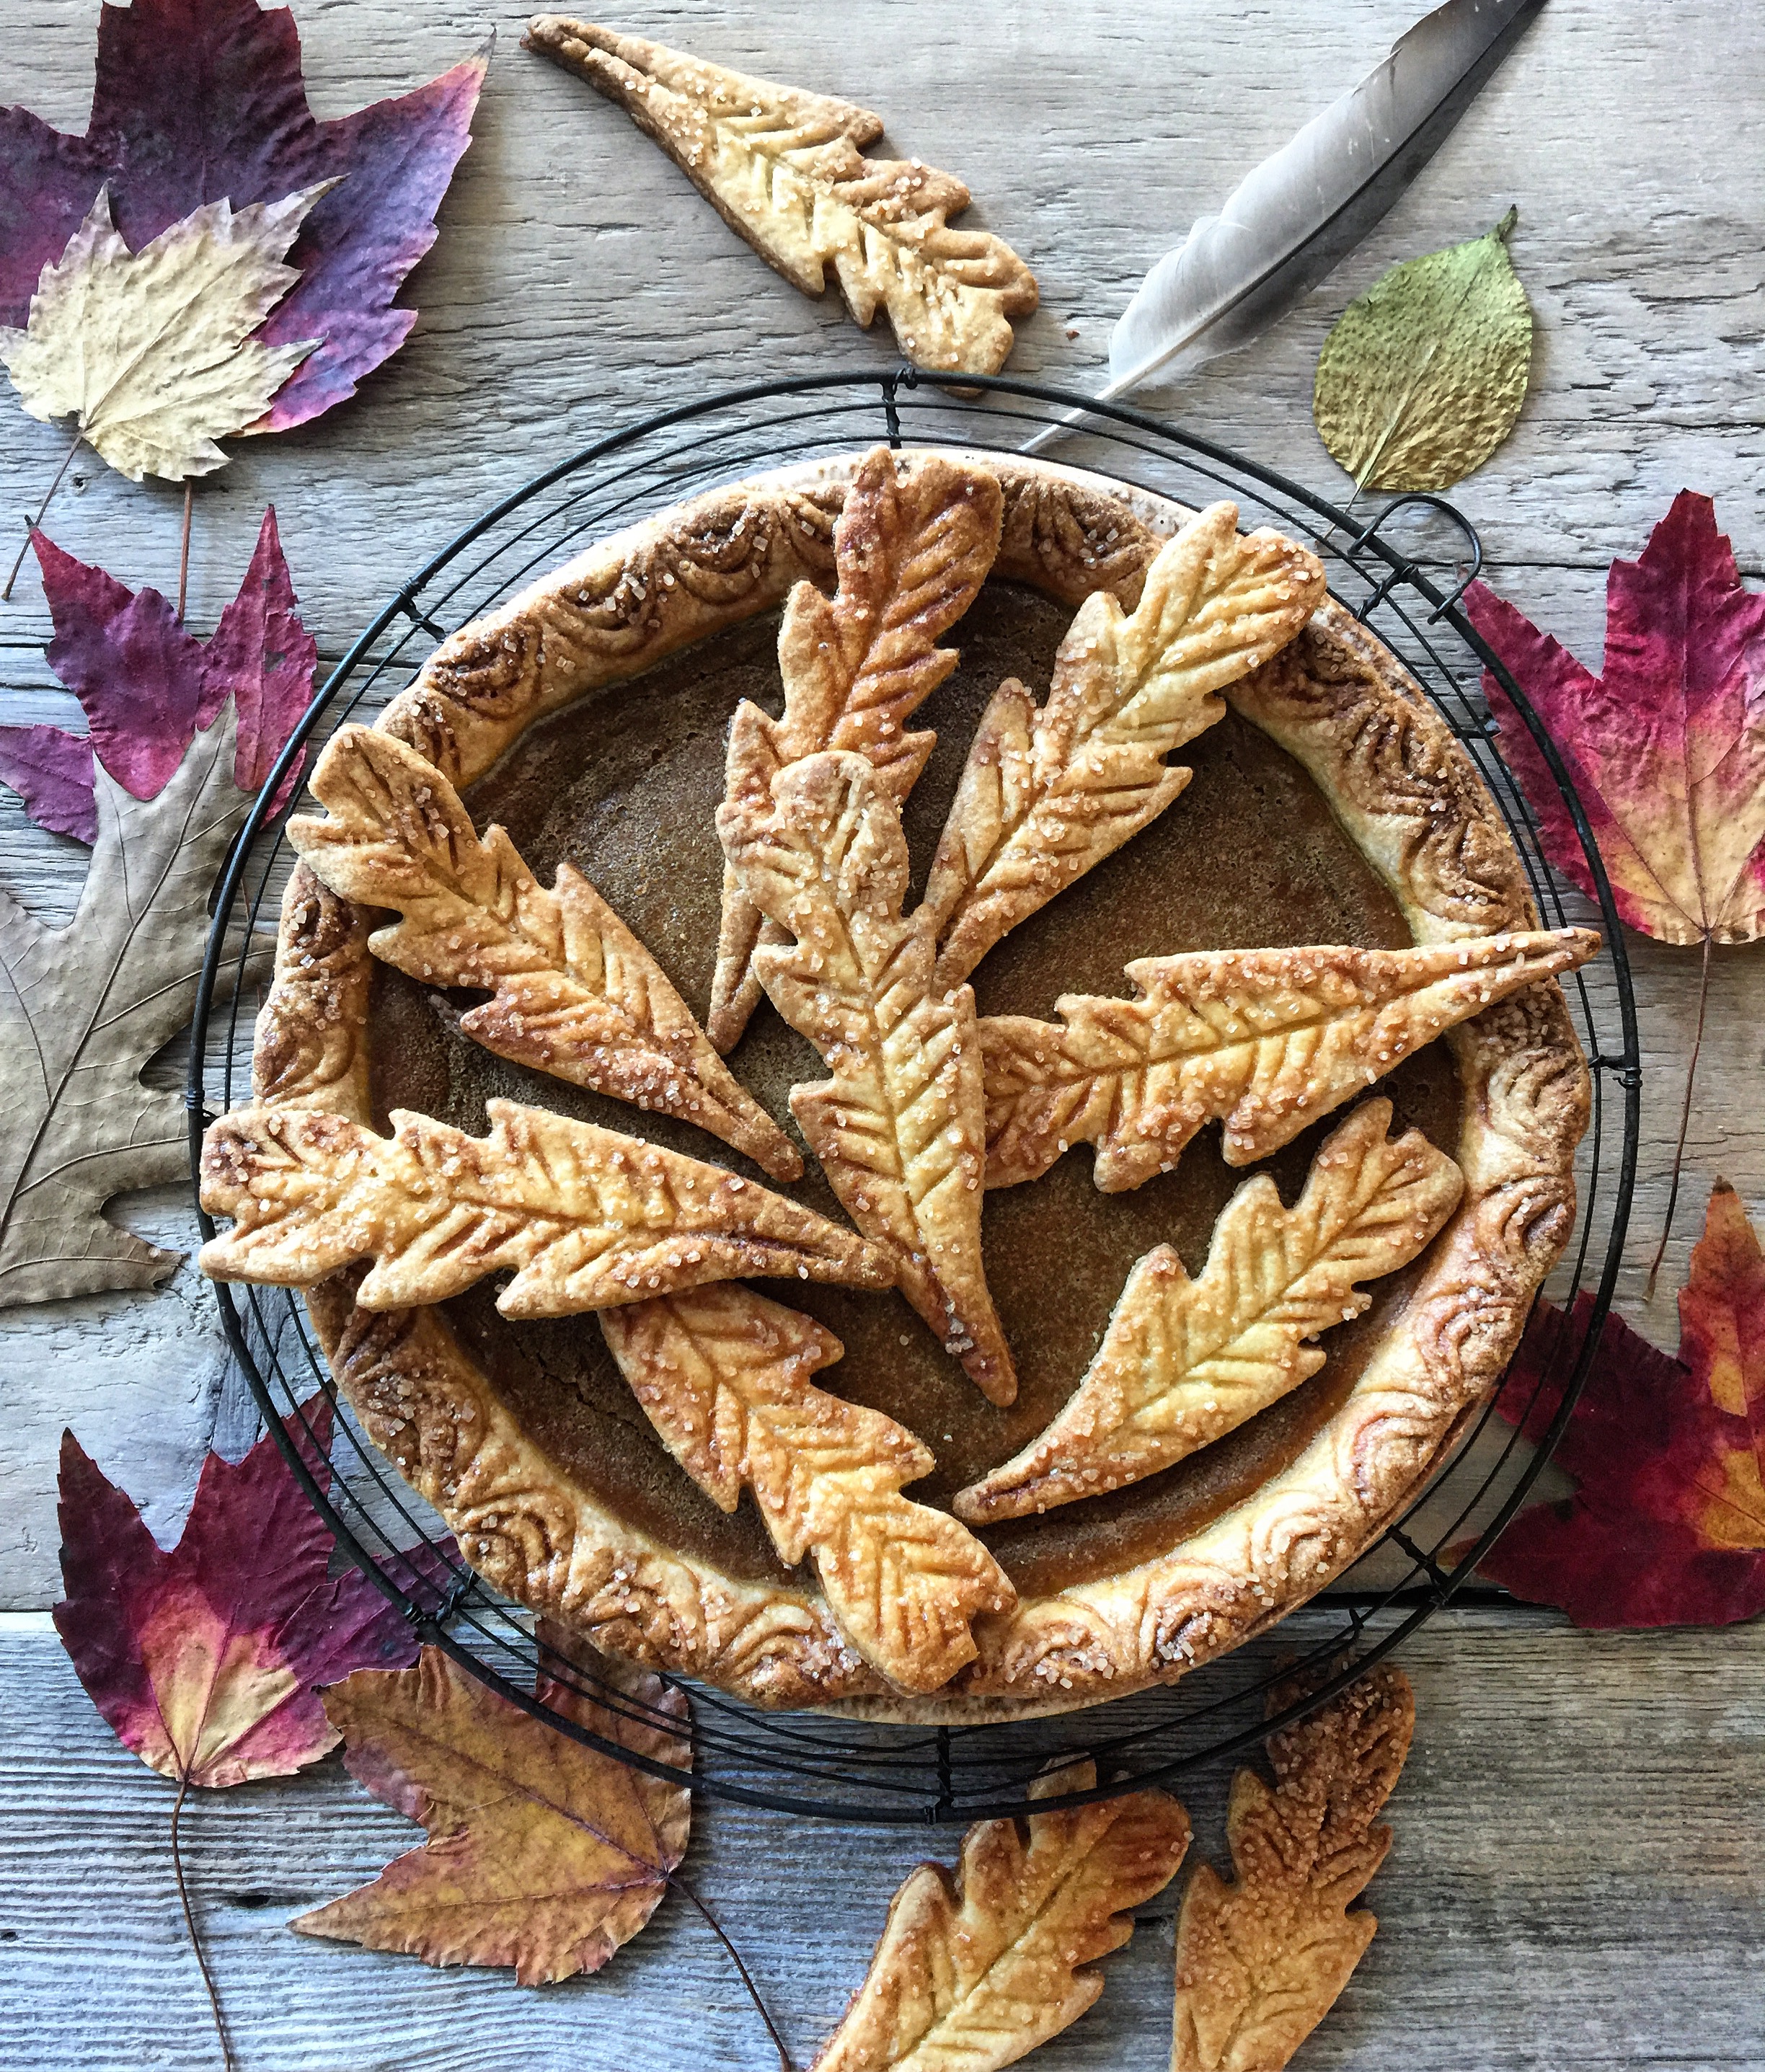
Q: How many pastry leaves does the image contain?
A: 11